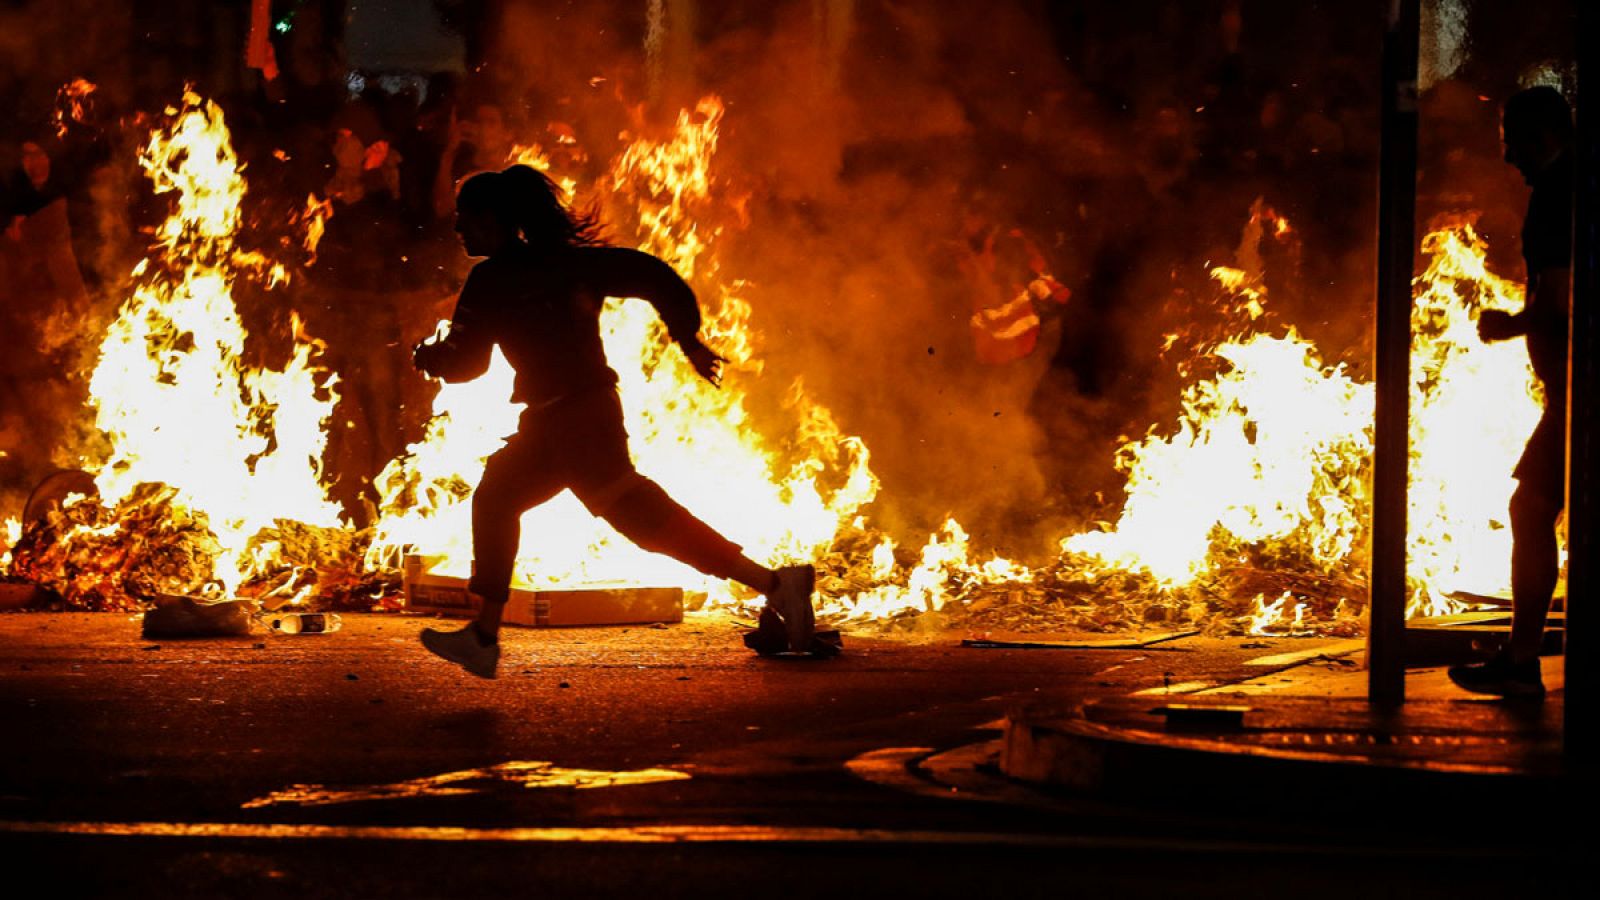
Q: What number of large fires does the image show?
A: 3